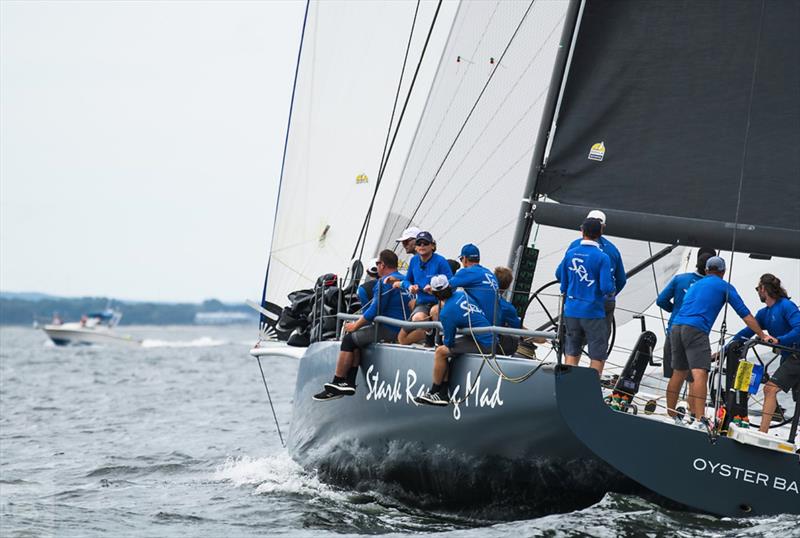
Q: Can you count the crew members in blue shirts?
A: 11